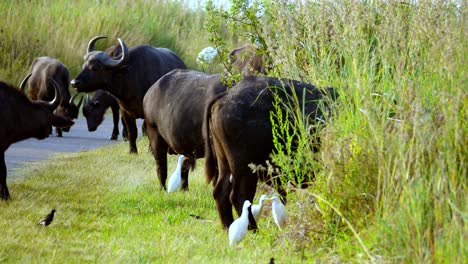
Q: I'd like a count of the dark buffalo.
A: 7